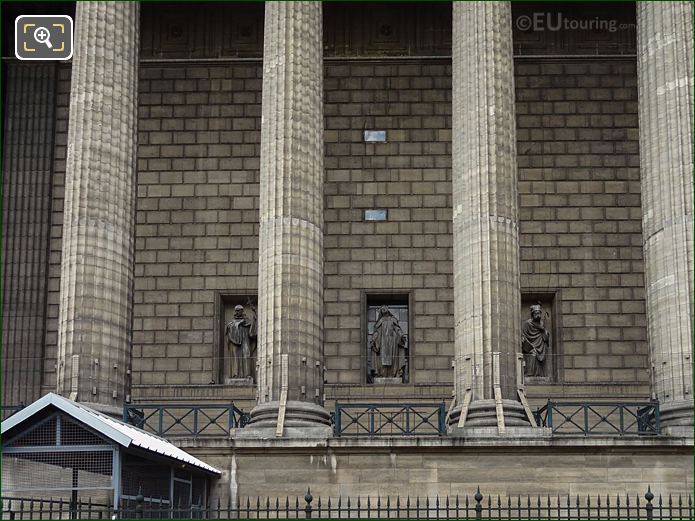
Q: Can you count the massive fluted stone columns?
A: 4